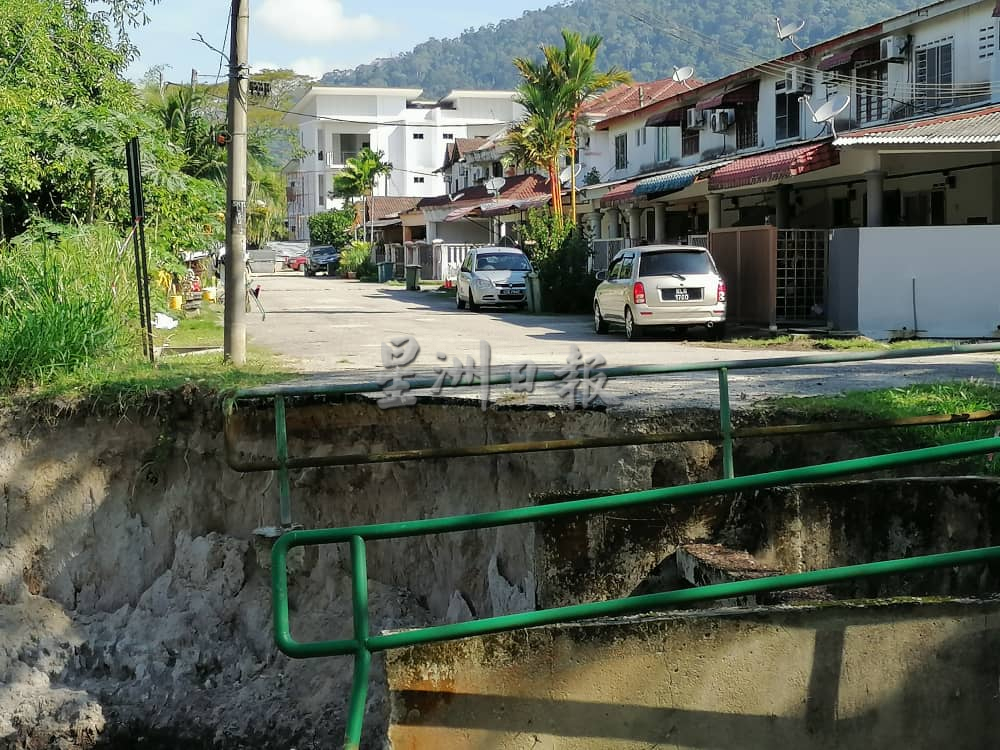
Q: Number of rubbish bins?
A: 3